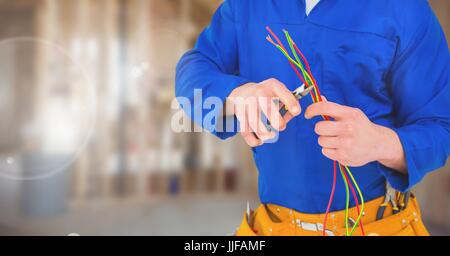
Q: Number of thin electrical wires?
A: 4